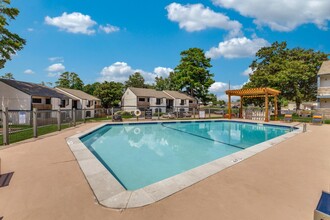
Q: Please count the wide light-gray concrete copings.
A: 1